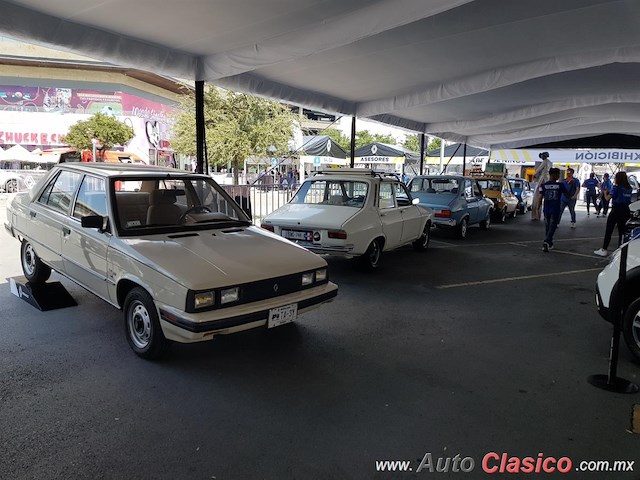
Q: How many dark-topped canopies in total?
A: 3